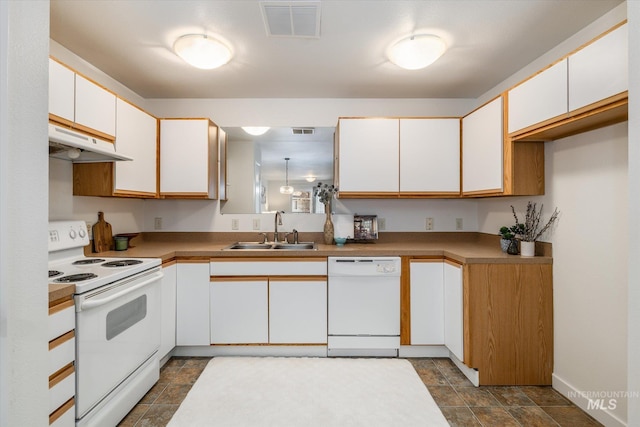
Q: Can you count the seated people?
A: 0